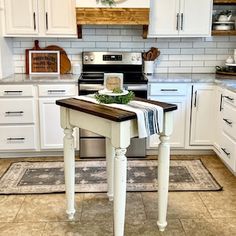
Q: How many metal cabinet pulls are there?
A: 14